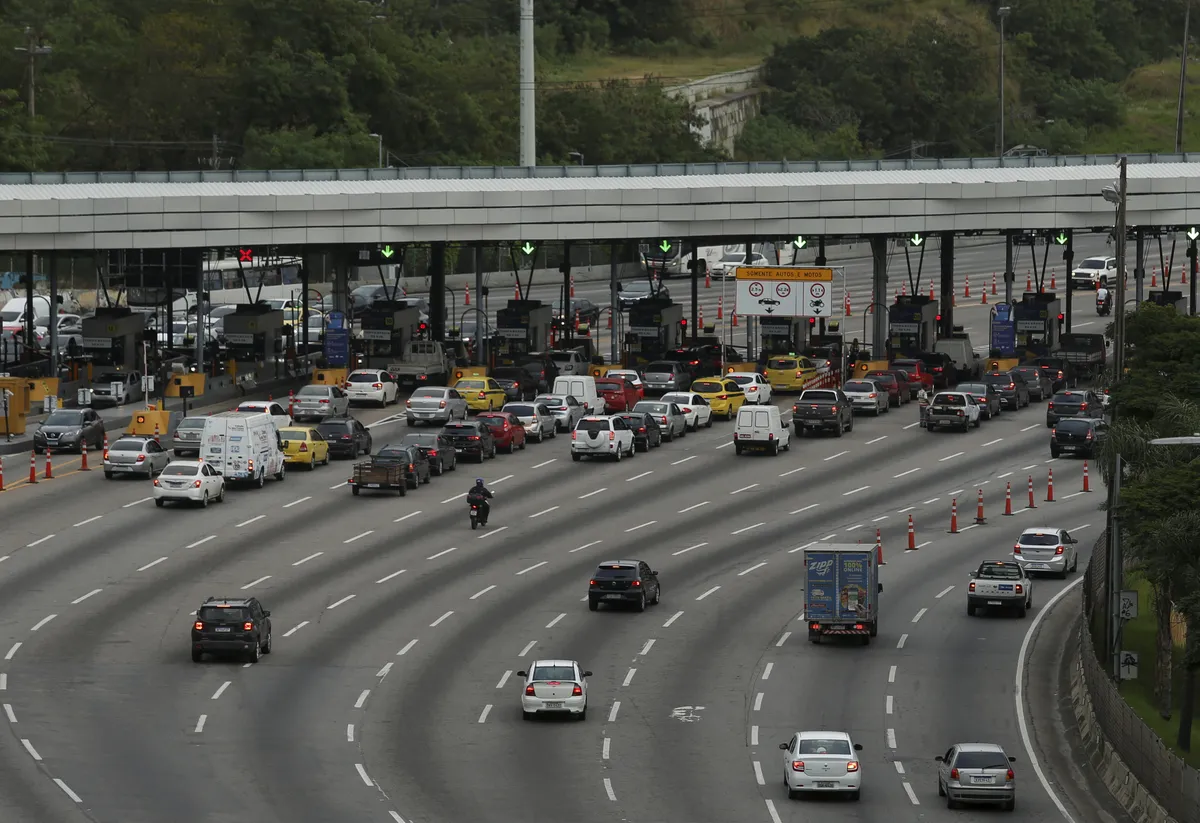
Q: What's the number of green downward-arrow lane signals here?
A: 7